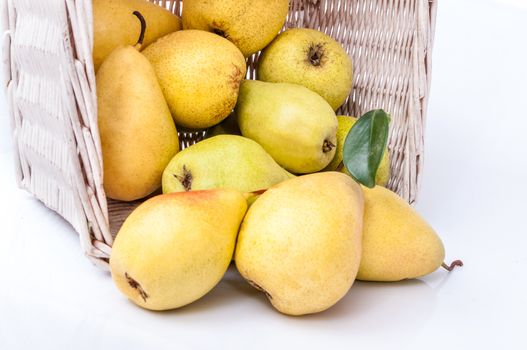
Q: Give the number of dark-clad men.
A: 0